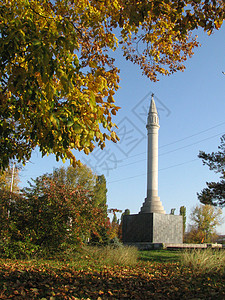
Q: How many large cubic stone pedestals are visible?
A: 1